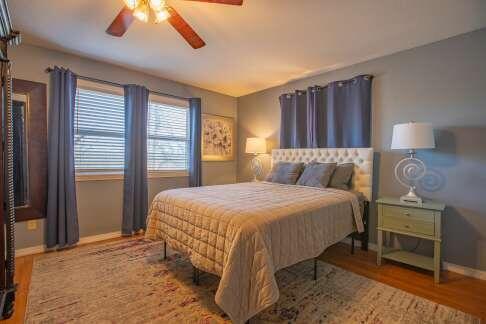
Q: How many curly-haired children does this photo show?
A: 0